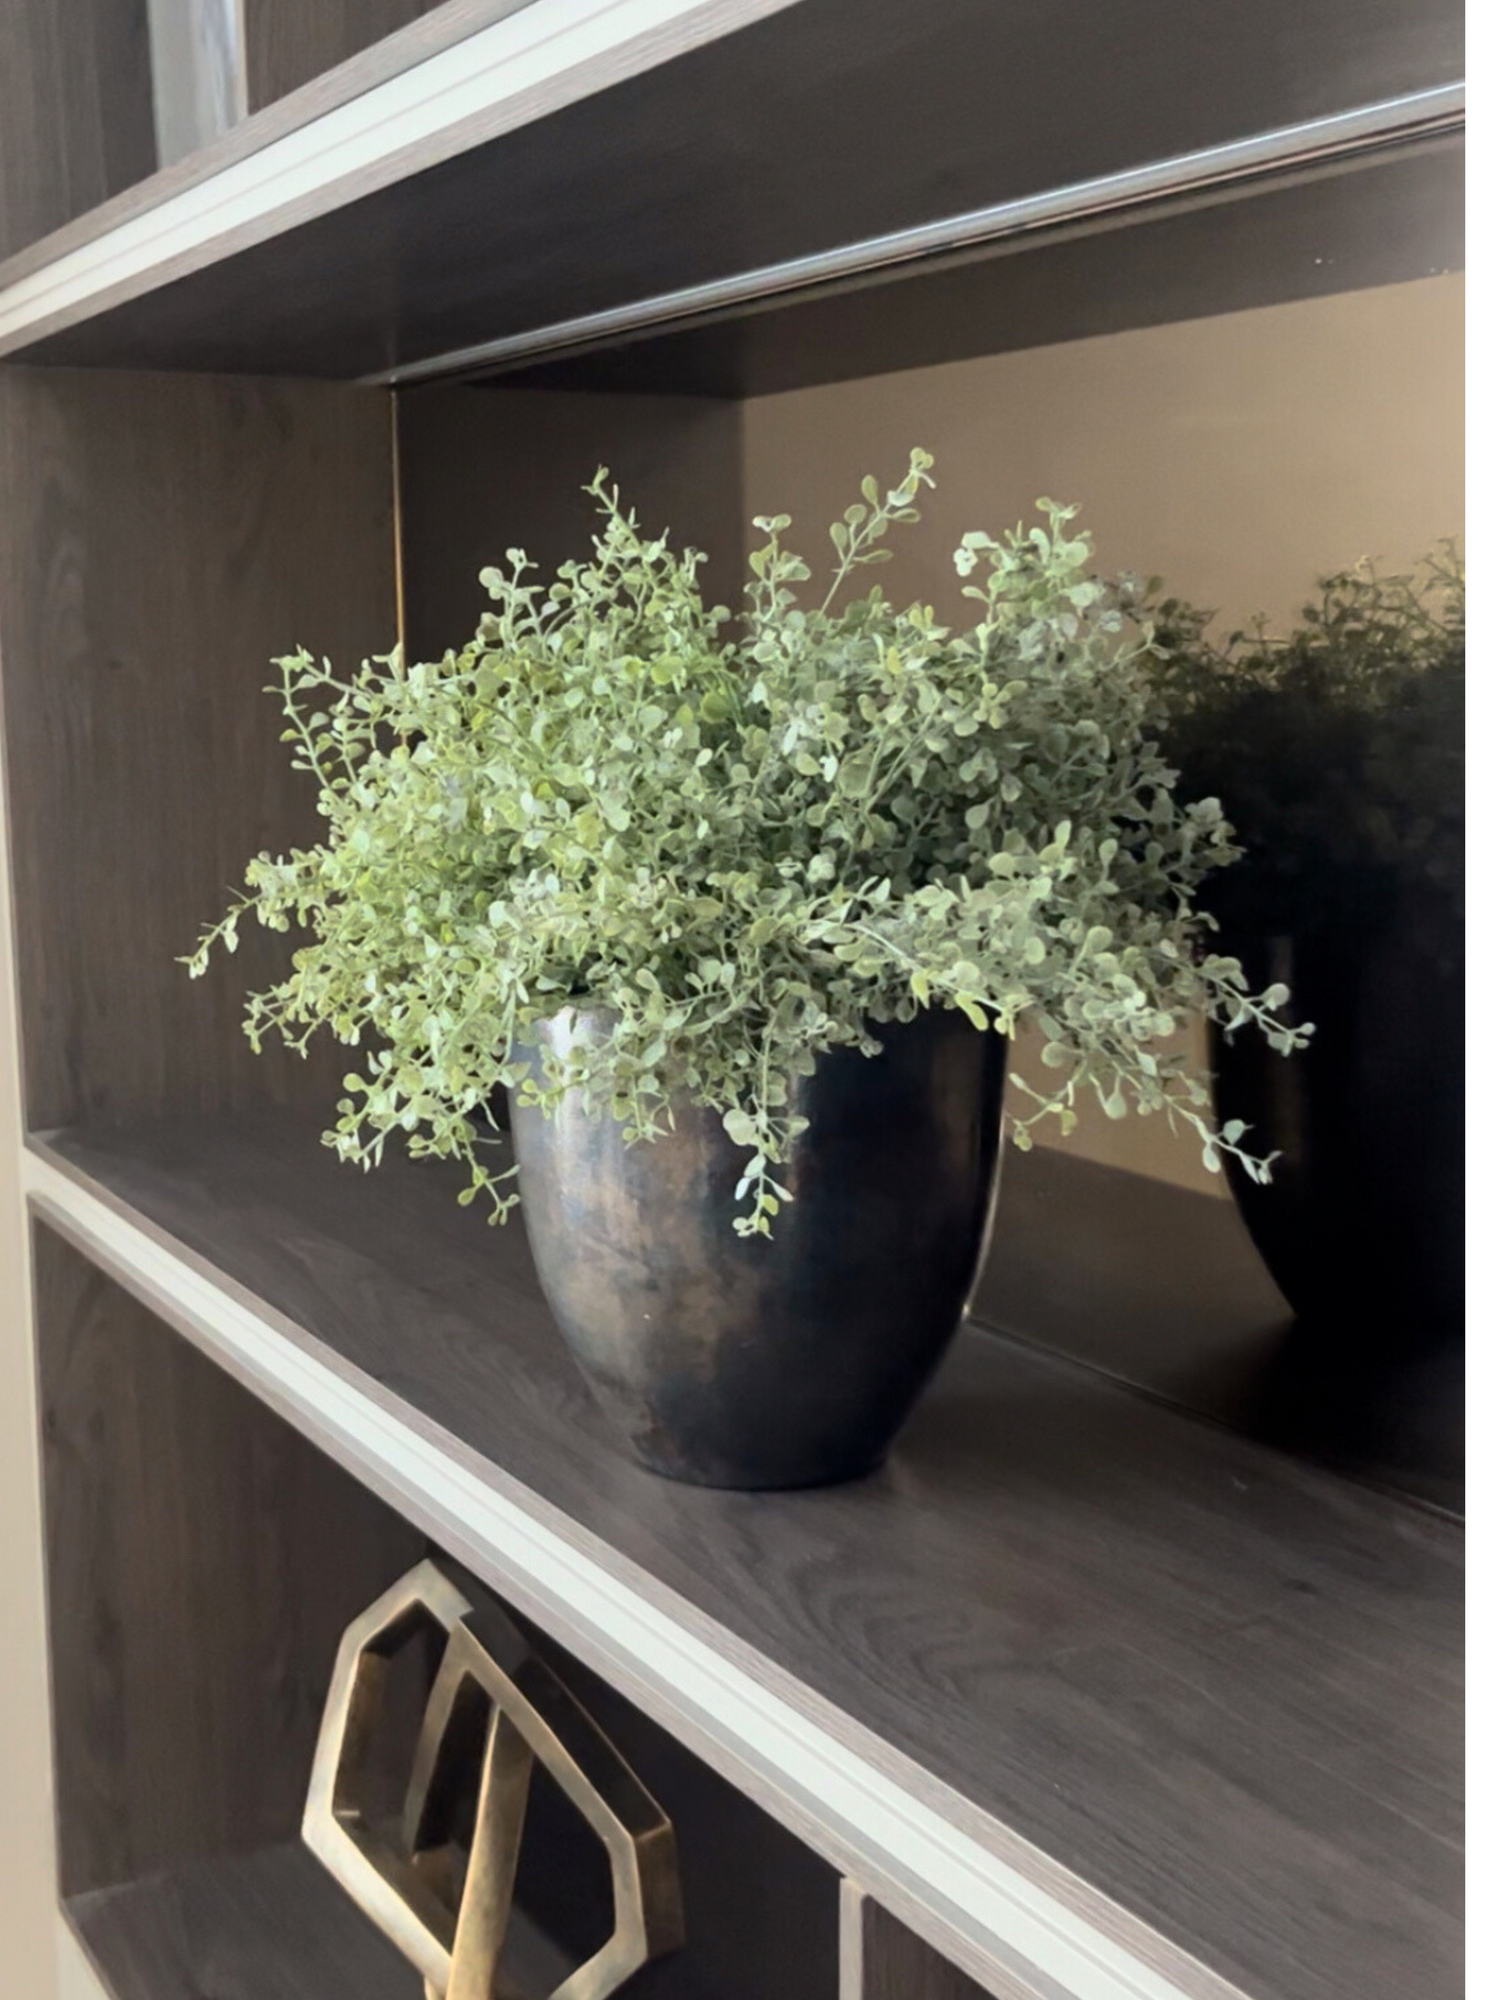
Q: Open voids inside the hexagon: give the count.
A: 3